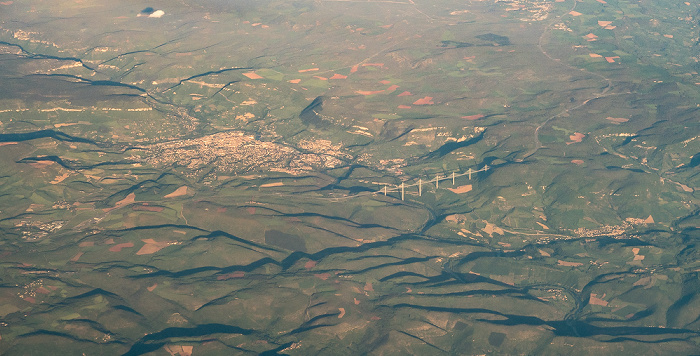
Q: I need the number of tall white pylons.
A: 7